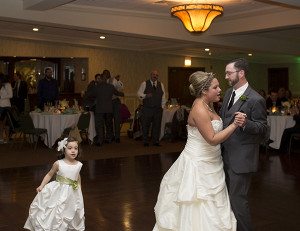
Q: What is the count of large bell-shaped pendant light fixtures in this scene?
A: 1